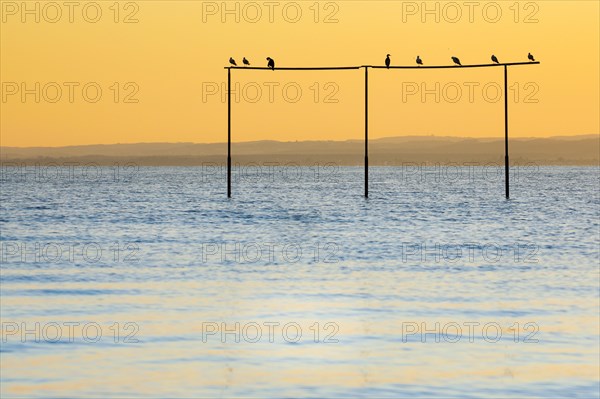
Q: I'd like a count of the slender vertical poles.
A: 3